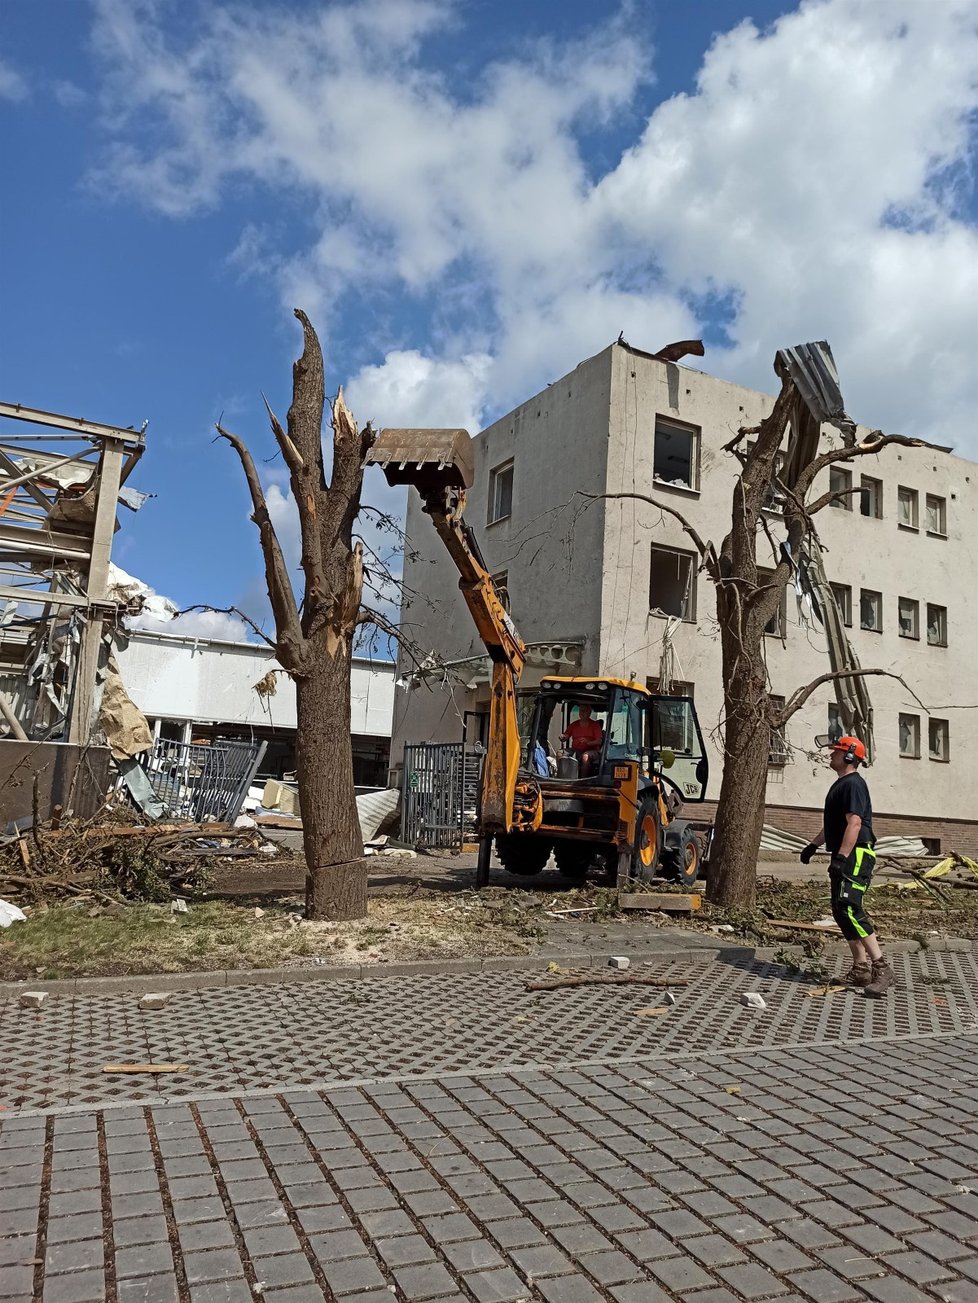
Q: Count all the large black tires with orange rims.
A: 2